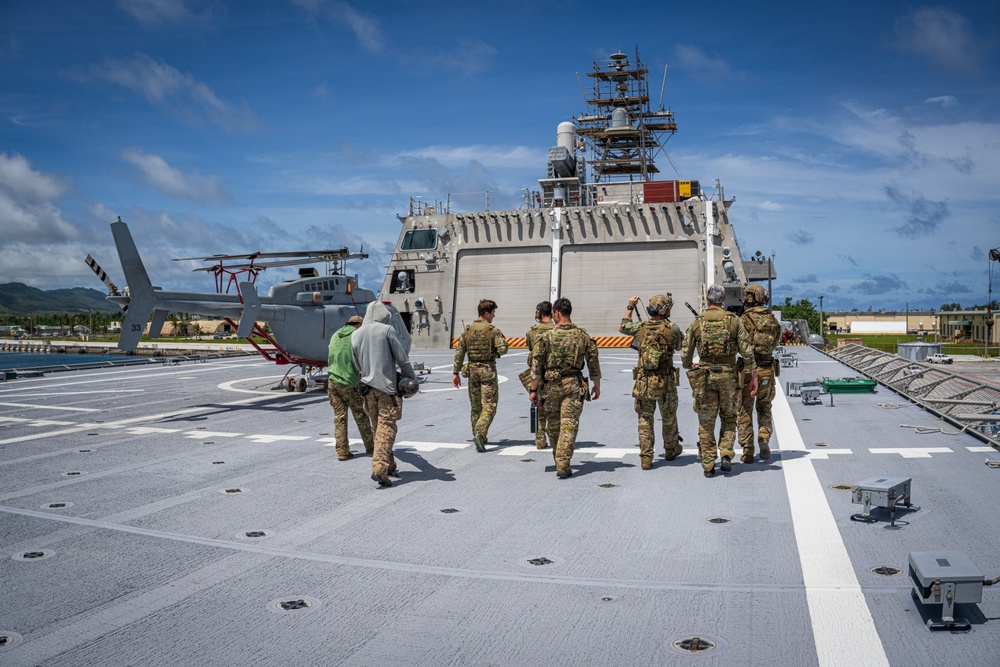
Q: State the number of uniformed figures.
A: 6